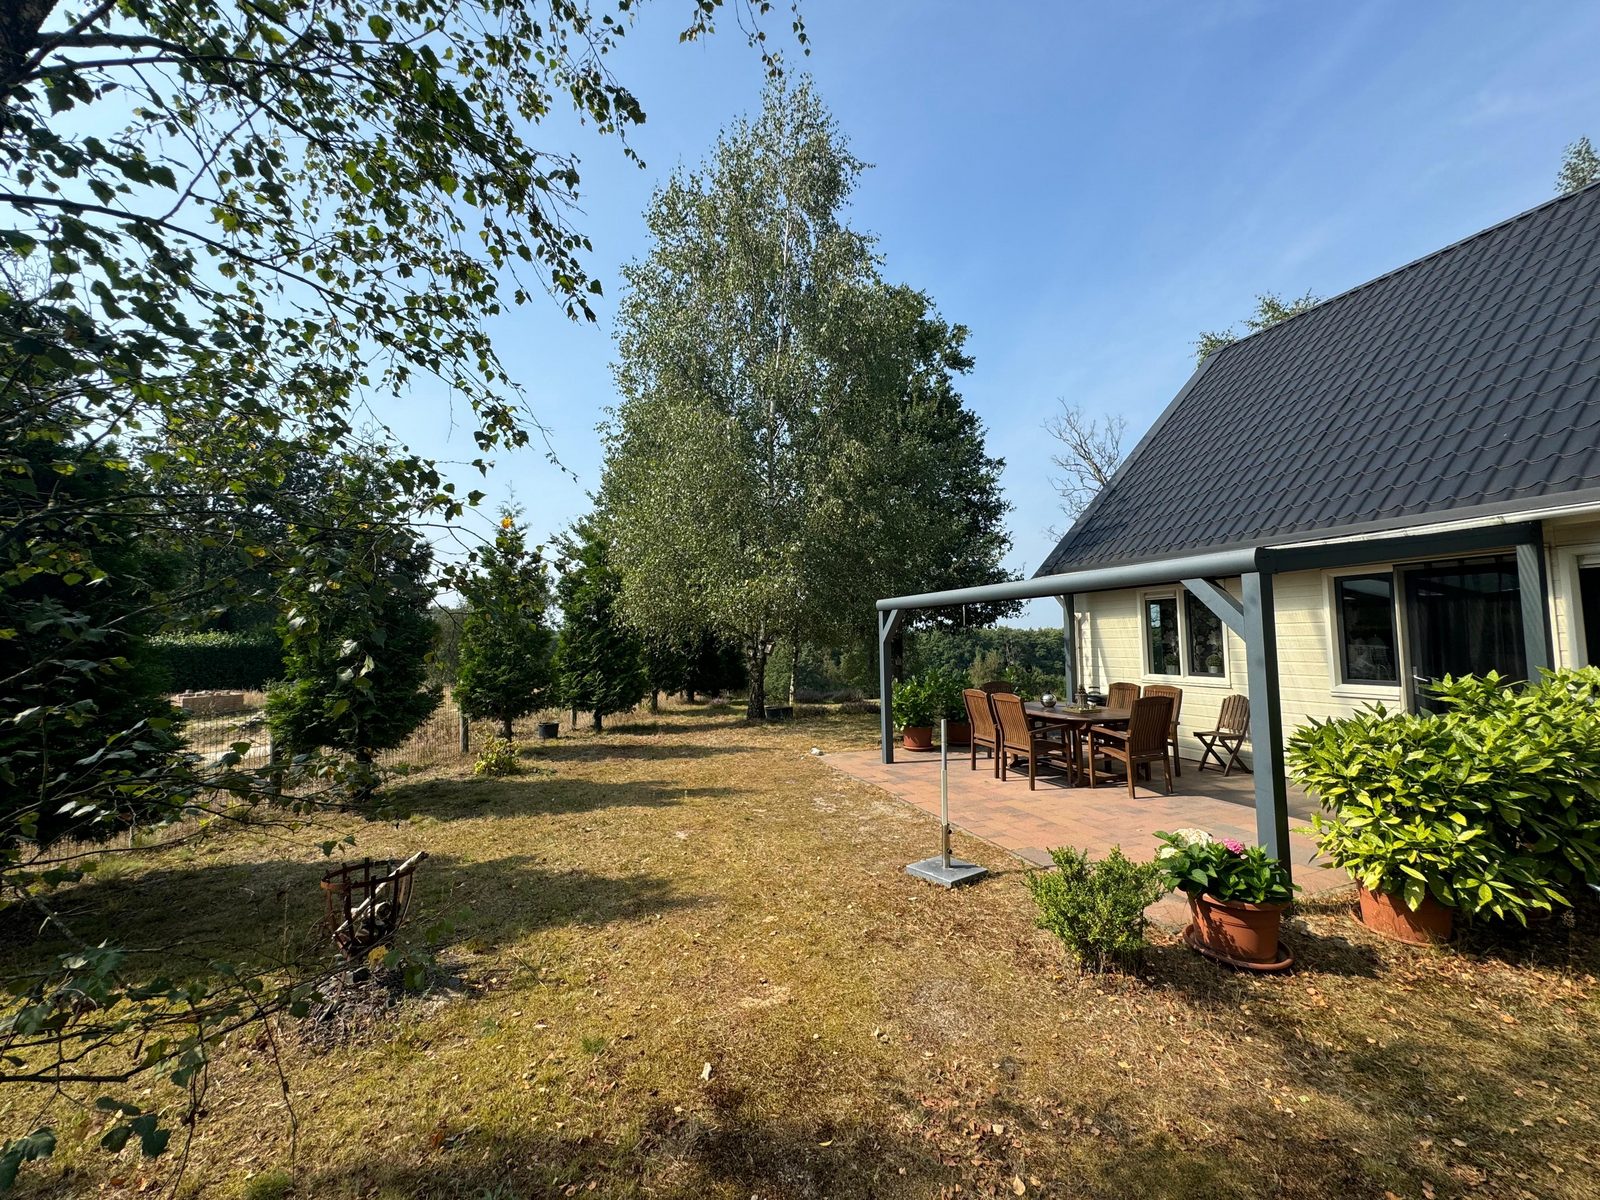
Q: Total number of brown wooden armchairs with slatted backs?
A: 6